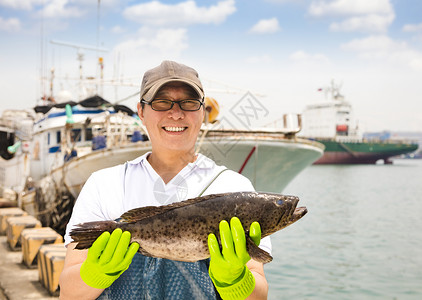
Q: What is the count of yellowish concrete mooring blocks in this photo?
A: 4